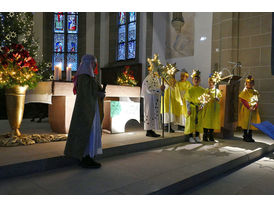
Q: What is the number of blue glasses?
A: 2